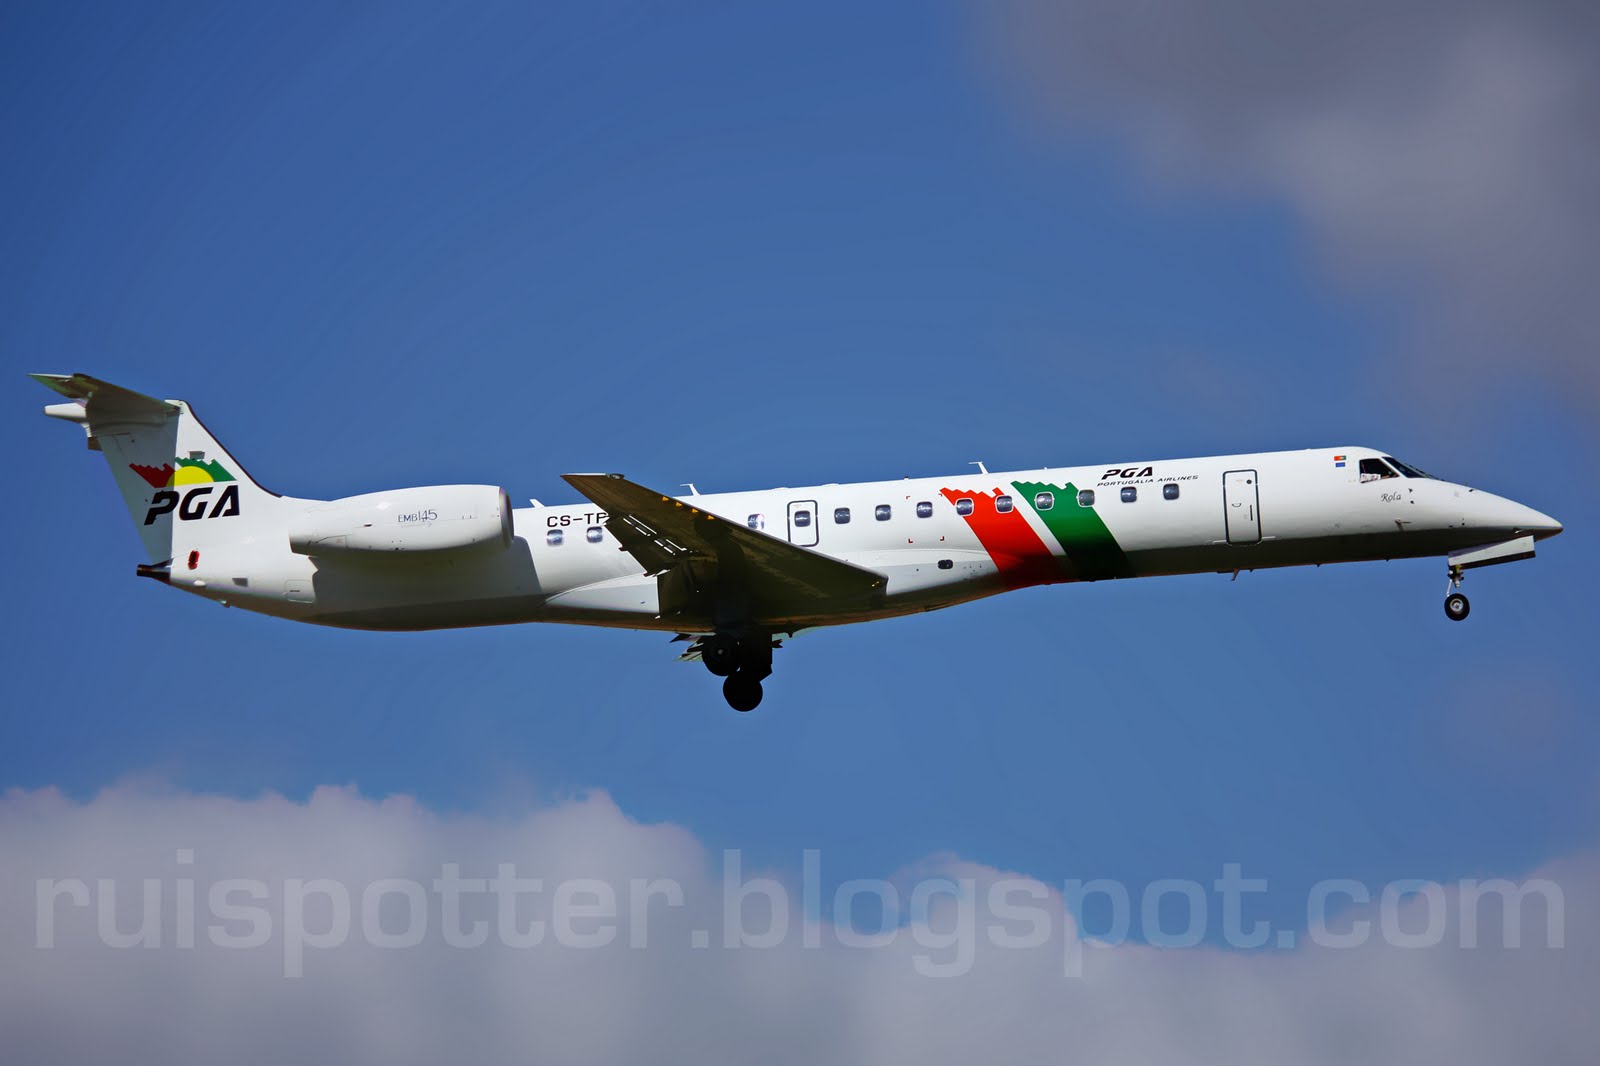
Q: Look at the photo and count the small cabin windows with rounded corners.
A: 13